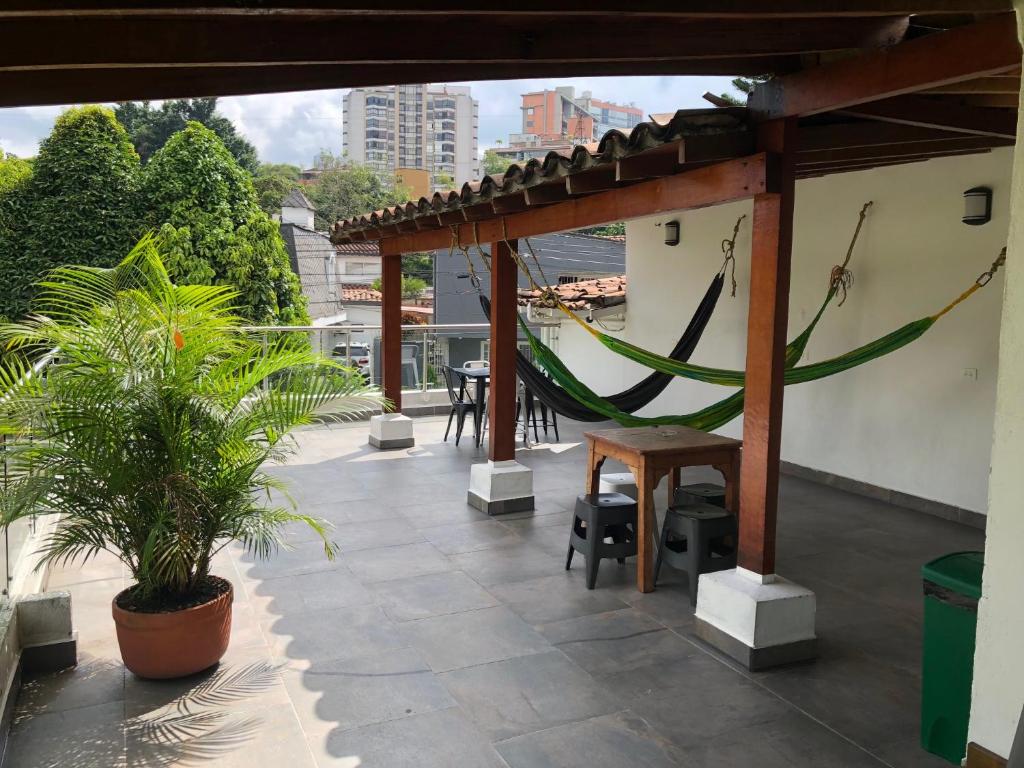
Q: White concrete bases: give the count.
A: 3